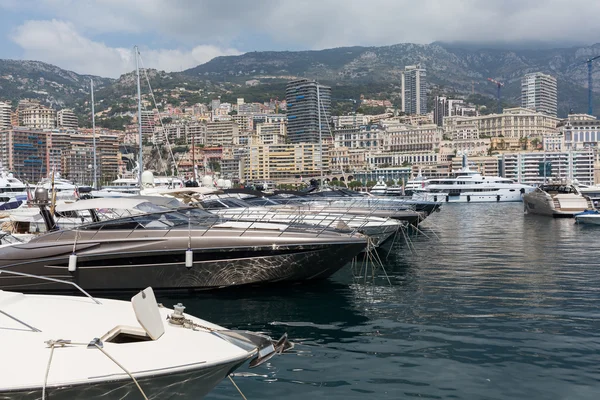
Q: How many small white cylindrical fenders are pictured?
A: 2